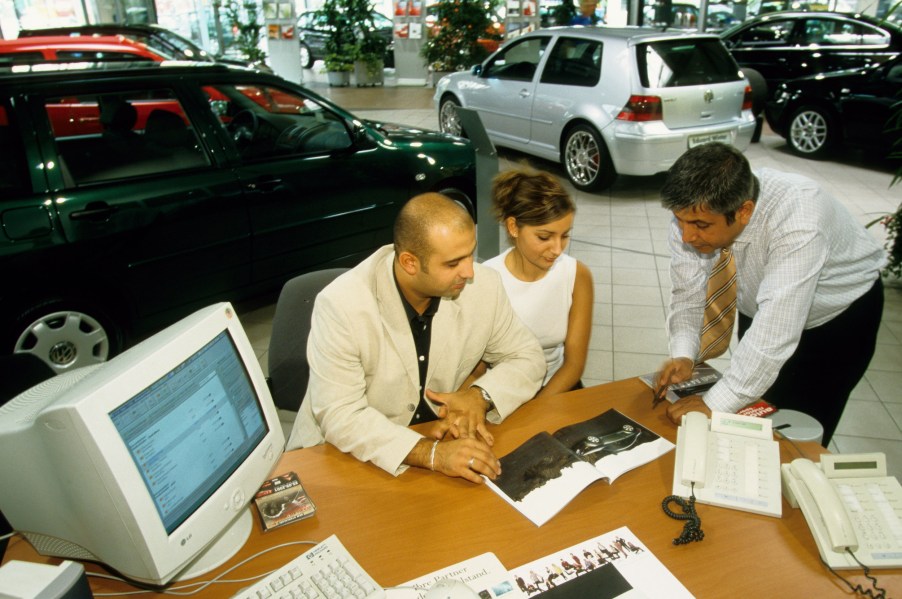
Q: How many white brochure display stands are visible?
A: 3